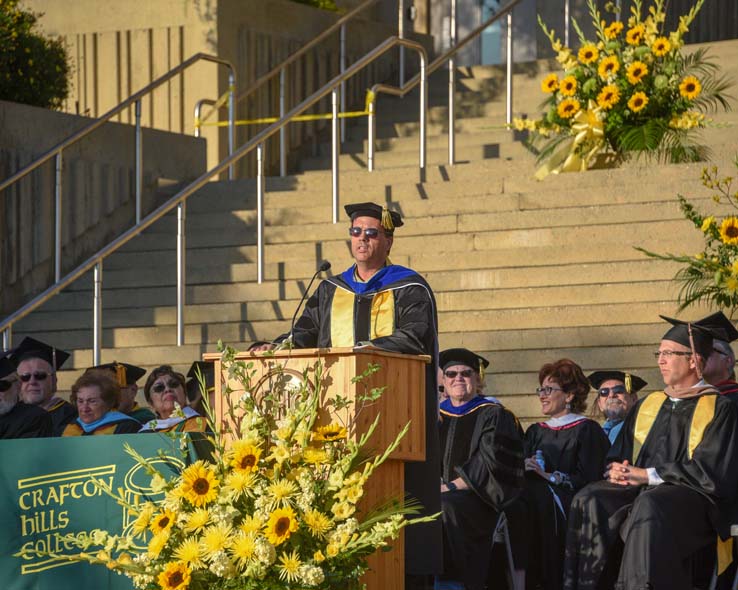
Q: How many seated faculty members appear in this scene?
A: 11